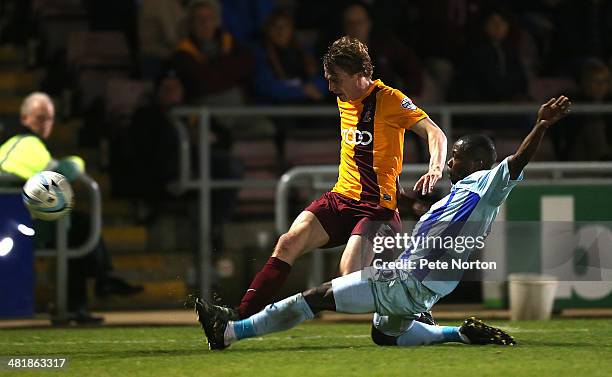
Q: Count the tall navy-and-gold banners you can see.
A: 0